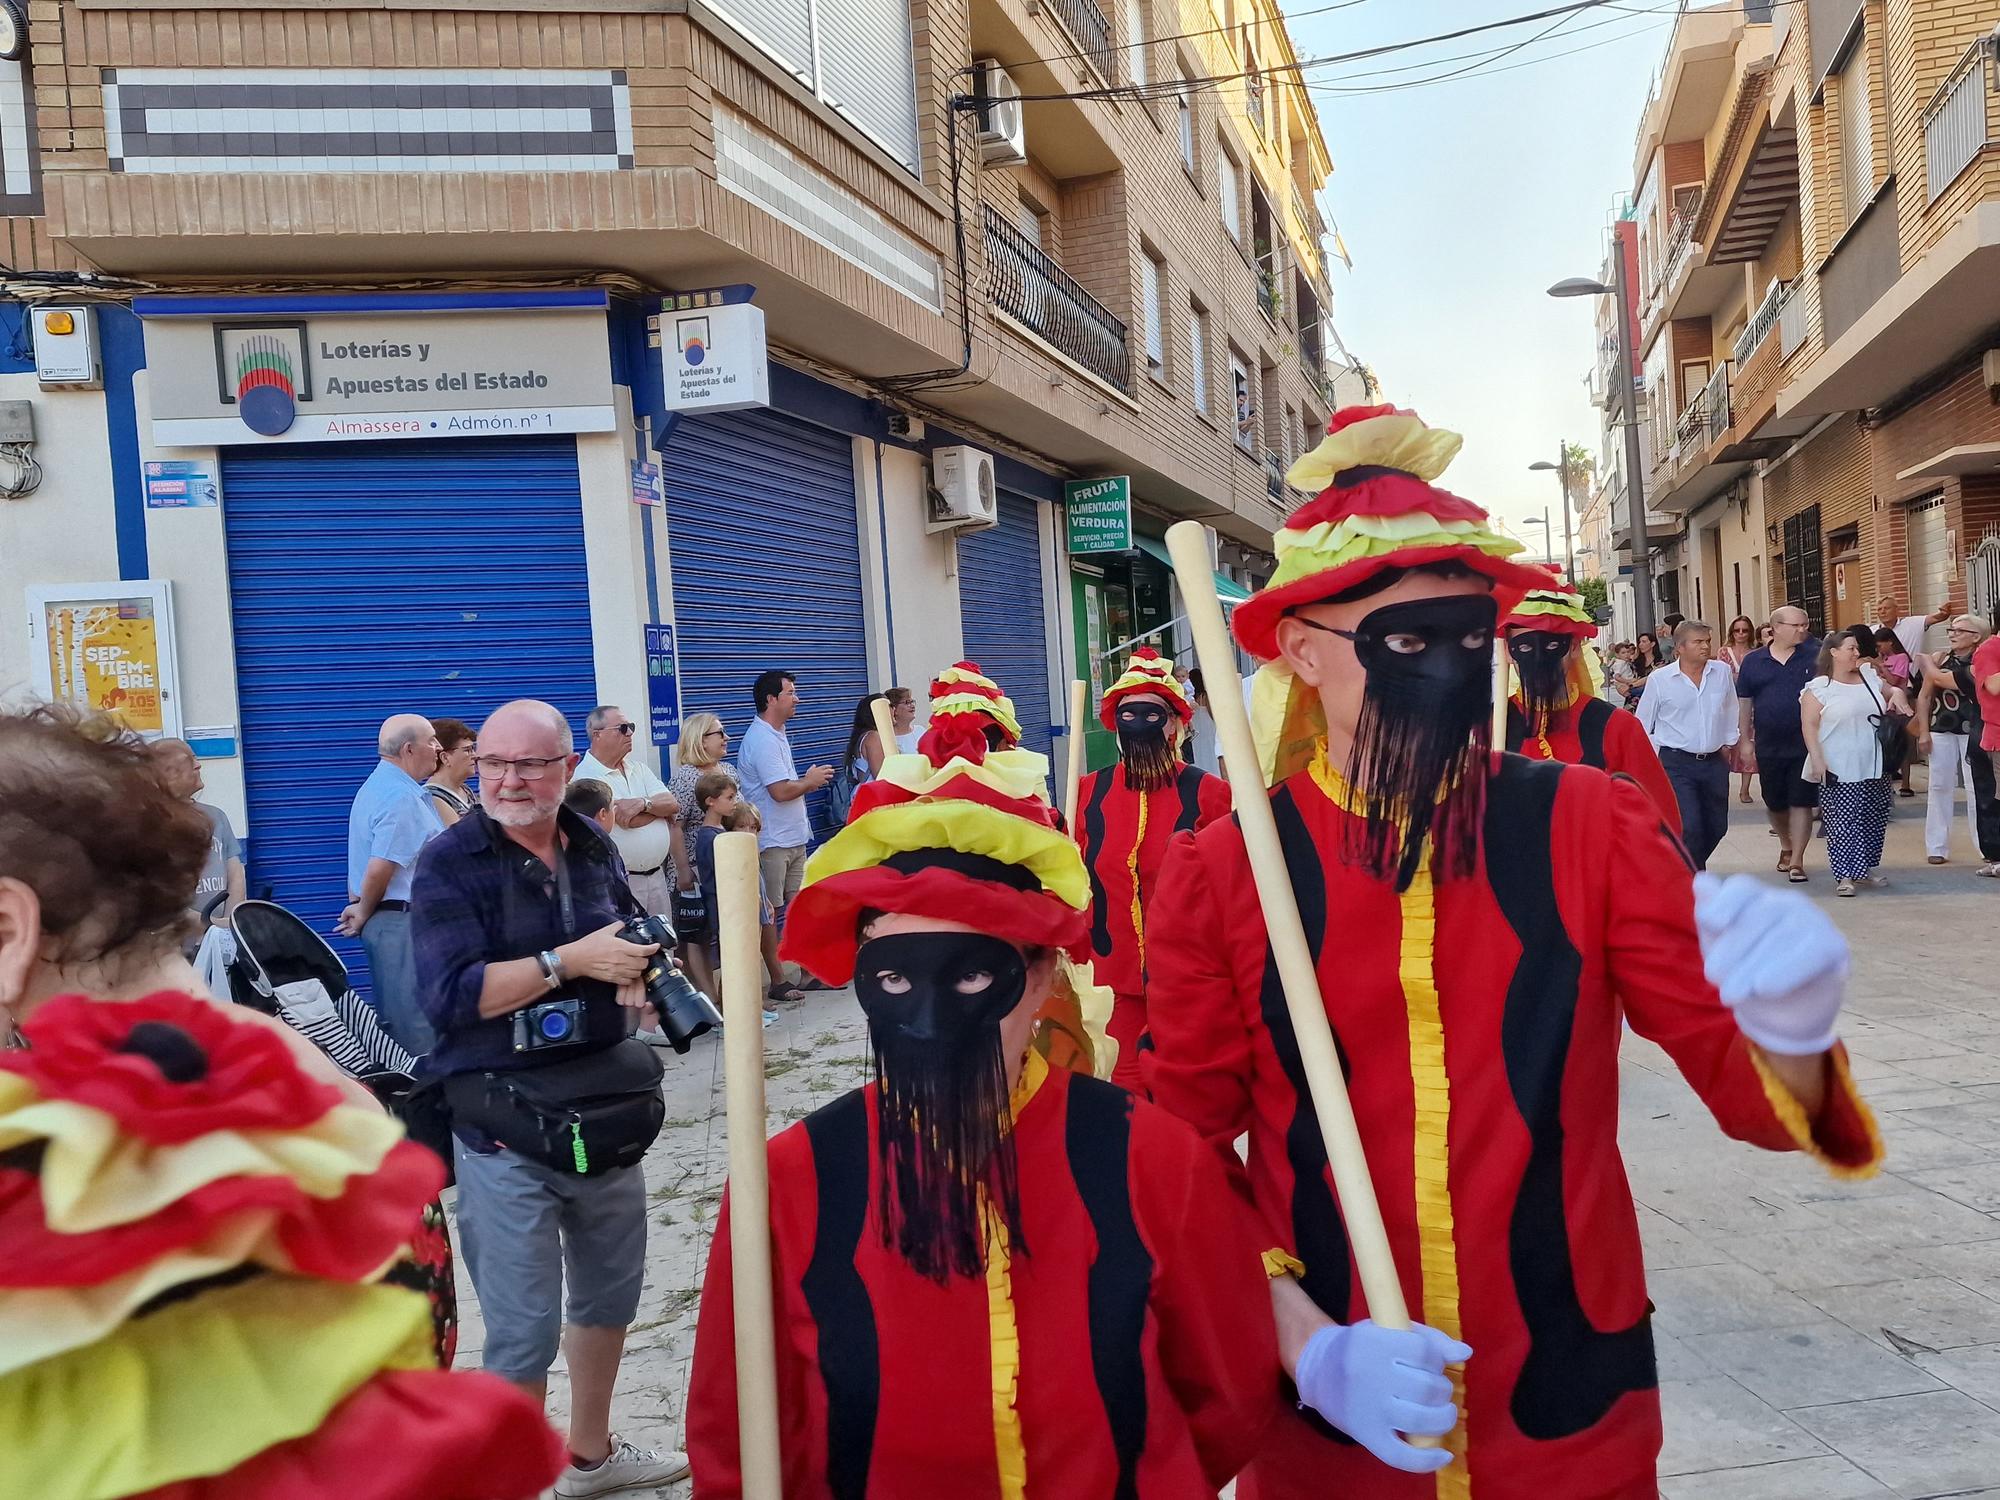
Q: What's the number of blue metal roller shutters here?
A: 3